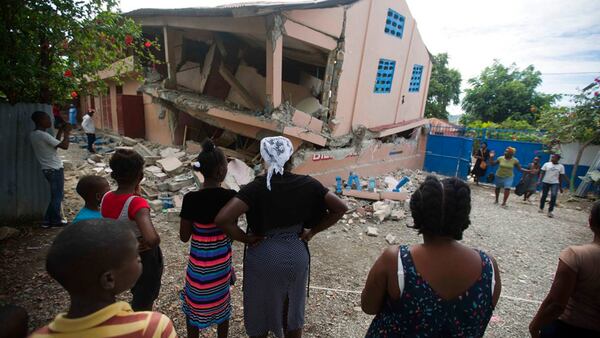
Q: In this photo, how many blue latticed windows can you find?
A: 3